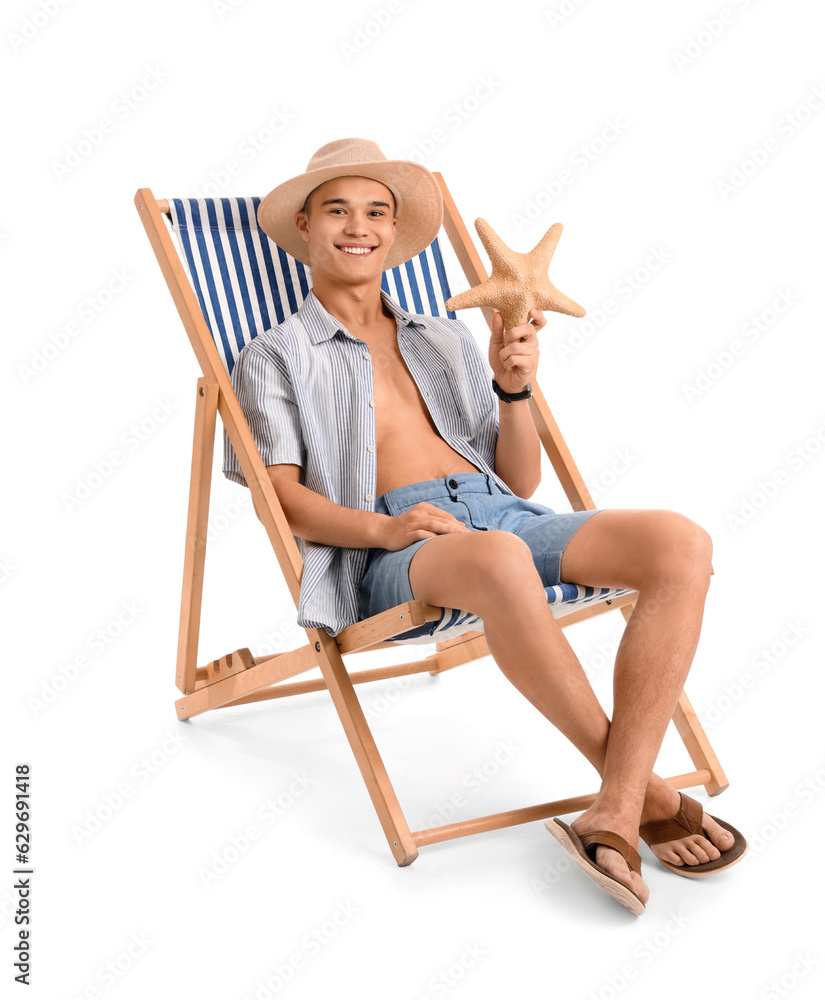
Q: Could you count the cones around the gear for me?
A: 0